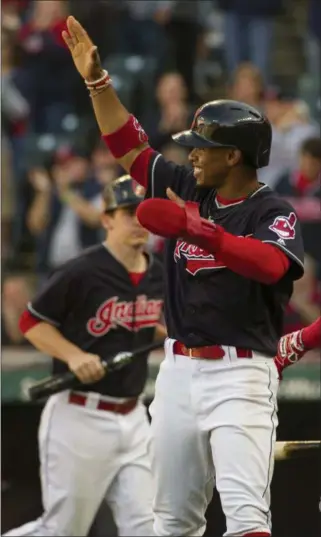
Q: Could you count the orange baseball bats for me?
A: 0